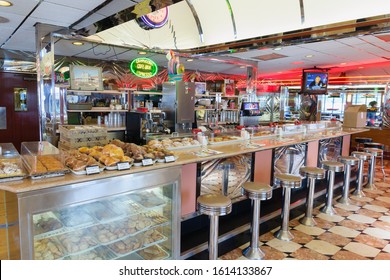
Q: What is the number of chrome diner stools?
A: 8